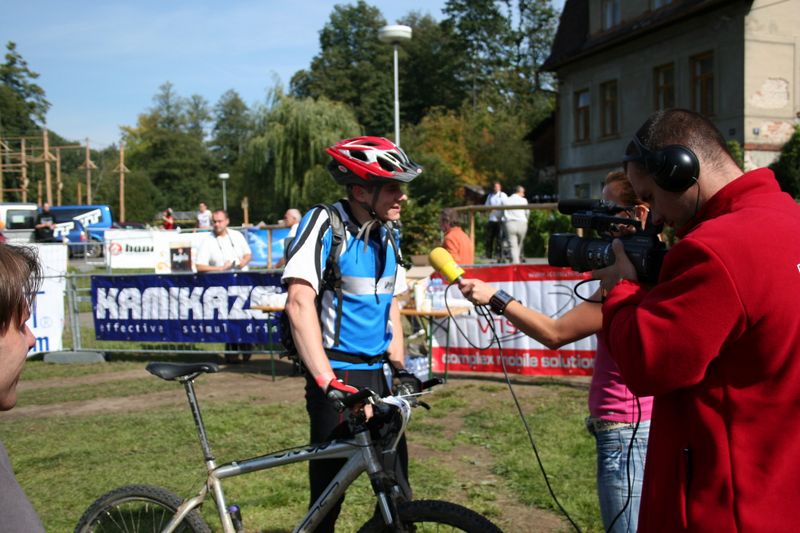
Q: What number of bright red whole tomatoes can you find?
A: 0